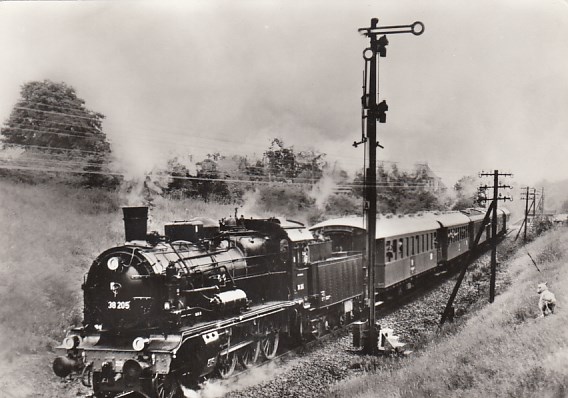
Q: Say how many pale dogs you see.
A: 1